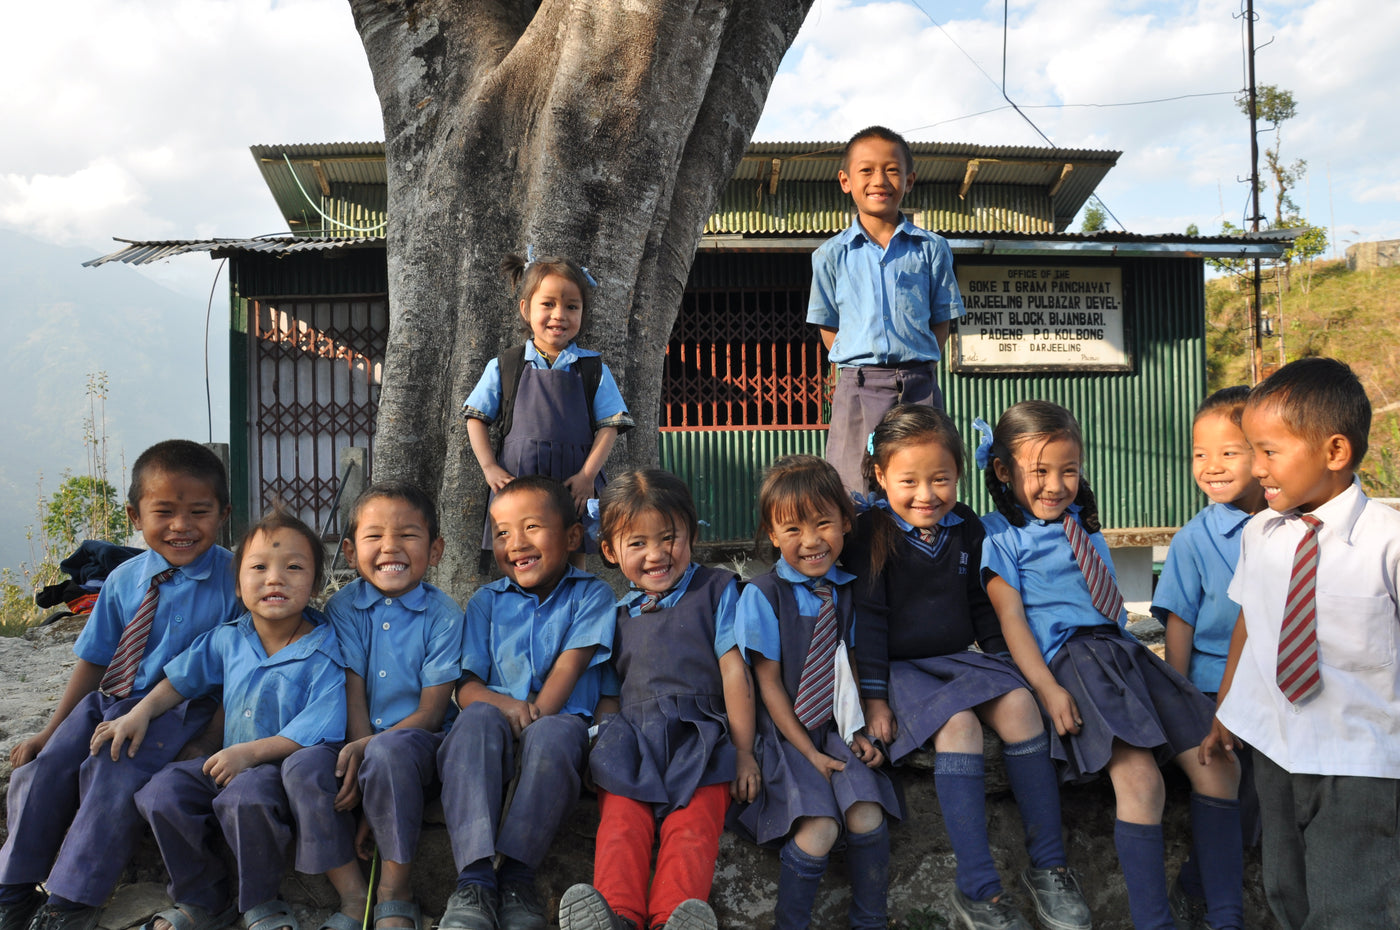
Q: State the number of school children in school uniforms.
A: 12